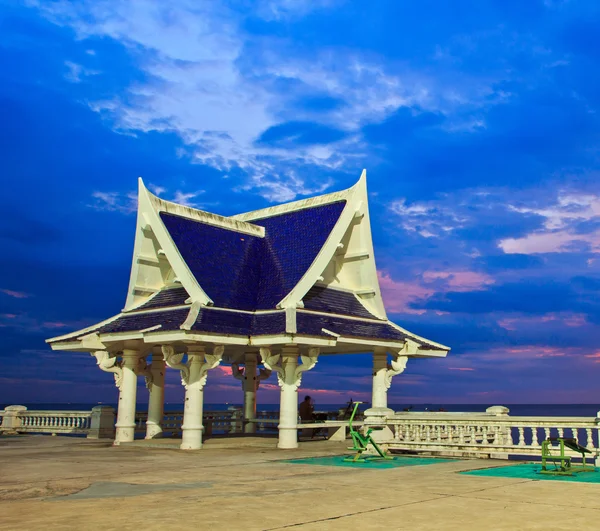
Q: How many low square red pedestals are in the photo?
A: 0